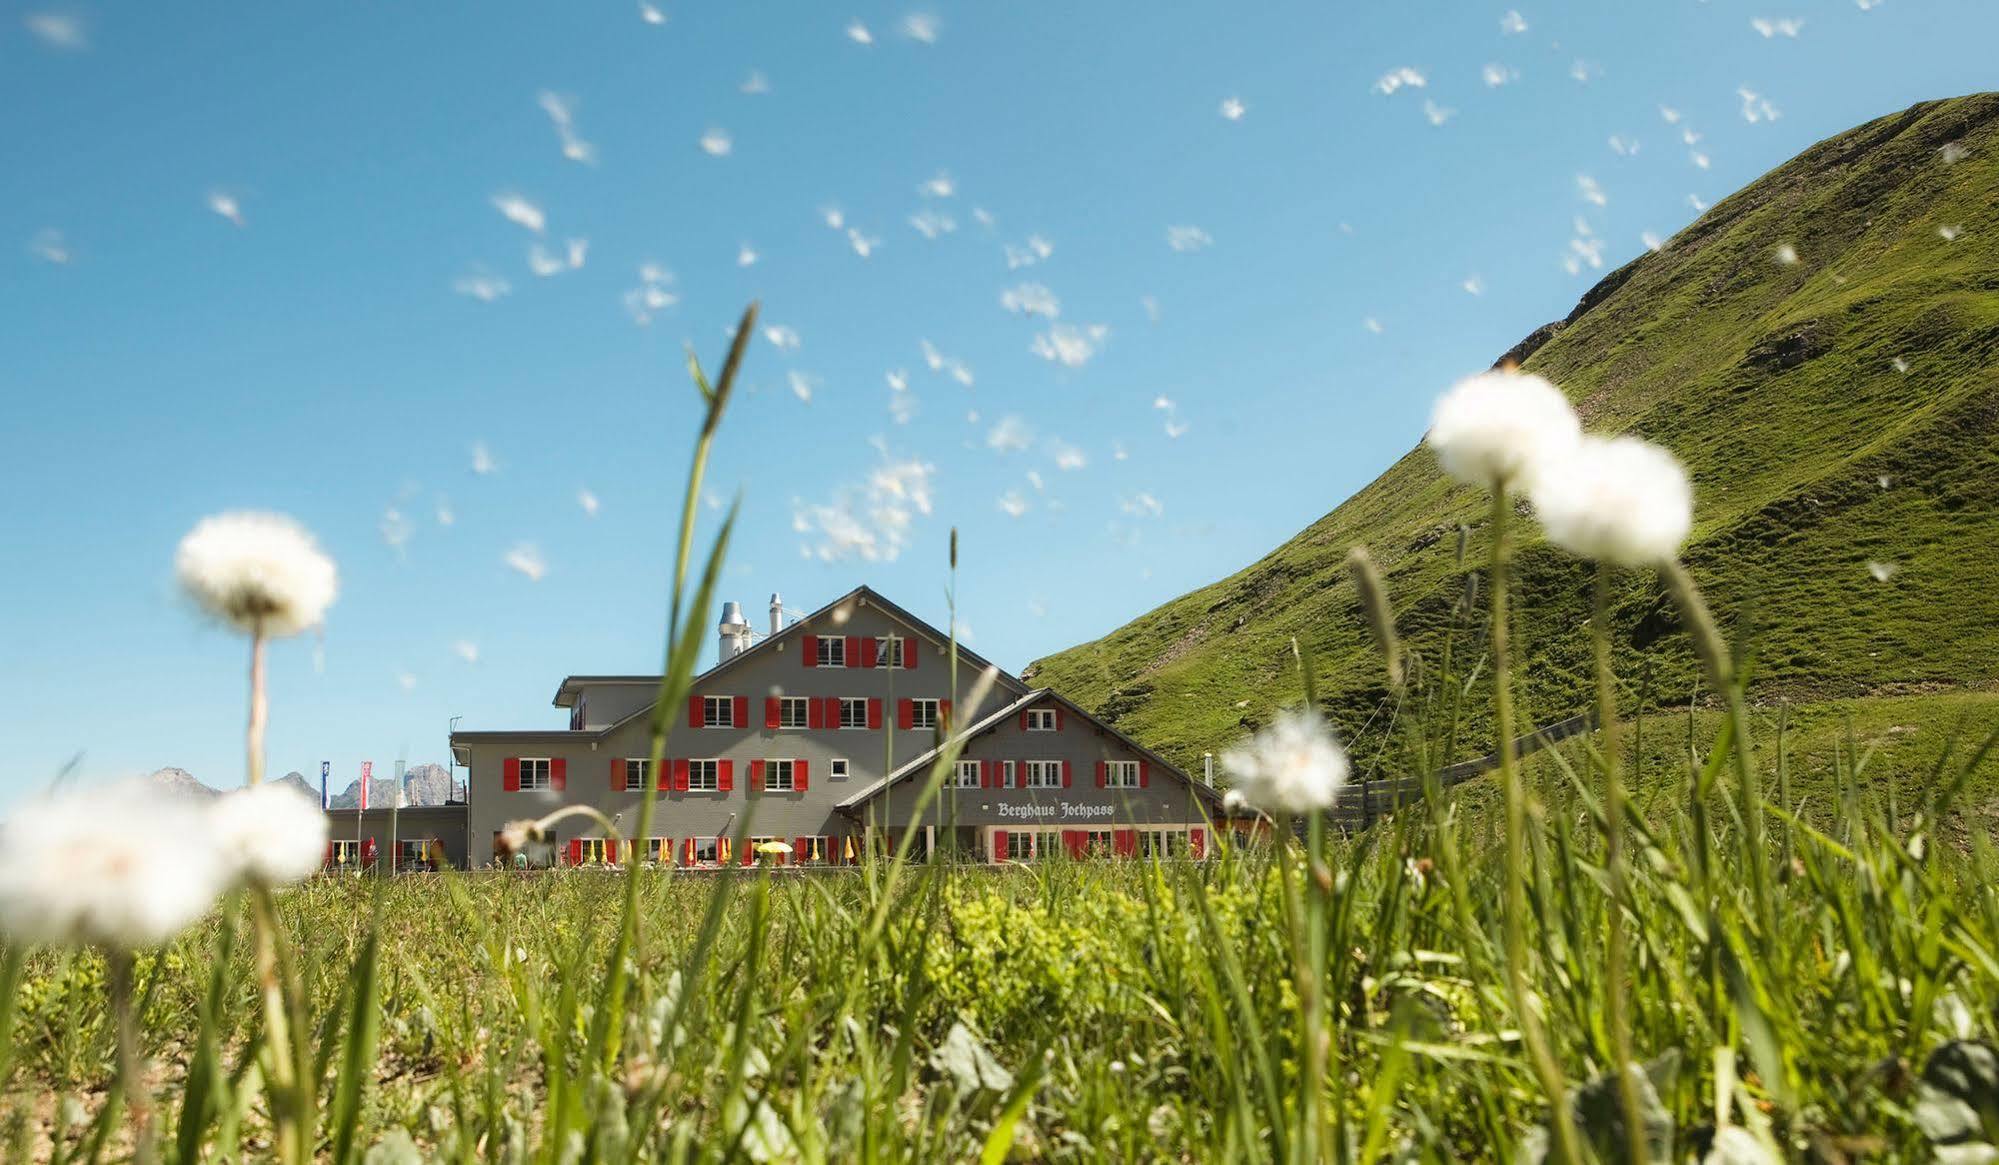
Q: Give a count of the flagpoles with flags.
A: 3